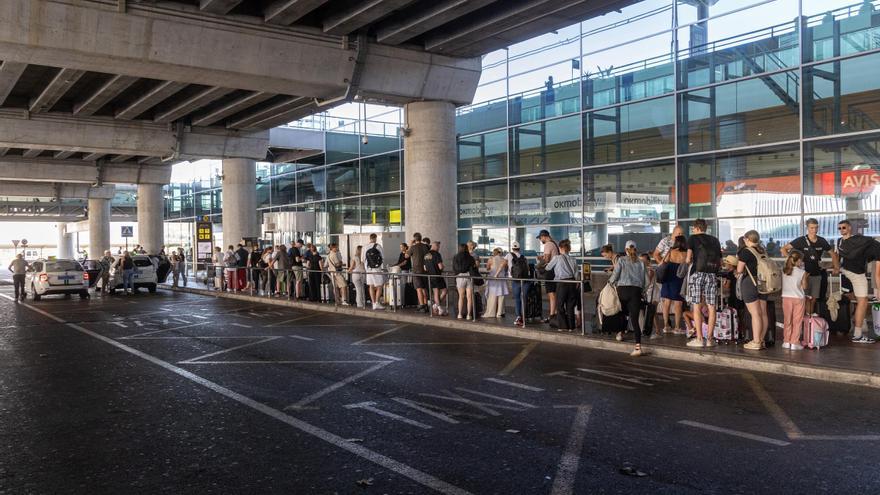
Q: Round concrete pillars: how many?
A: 5